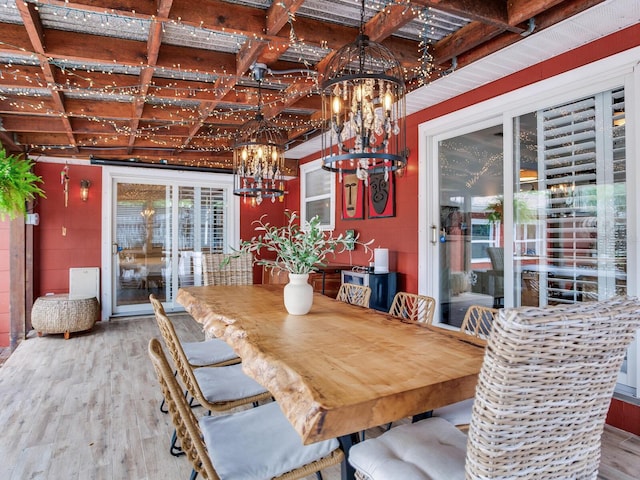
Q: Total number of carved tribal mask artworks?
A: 2